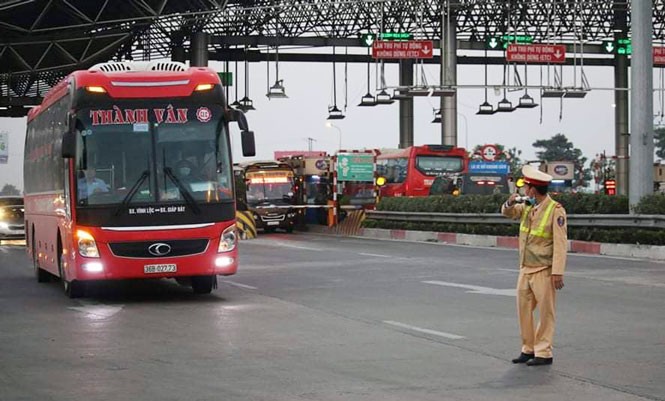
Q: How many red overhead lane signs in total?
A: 3